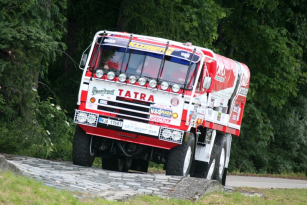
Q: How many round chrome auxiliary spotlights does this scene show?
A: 8